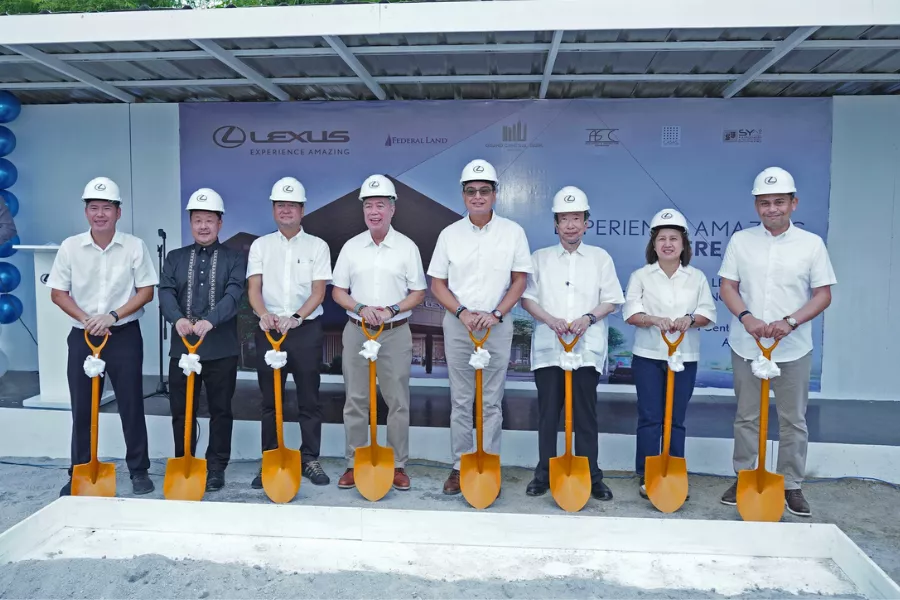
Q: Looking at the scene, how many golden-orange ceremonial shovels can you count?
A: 8